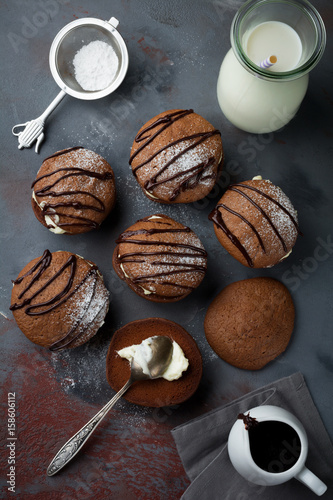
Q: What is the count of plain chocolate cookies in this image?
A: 1